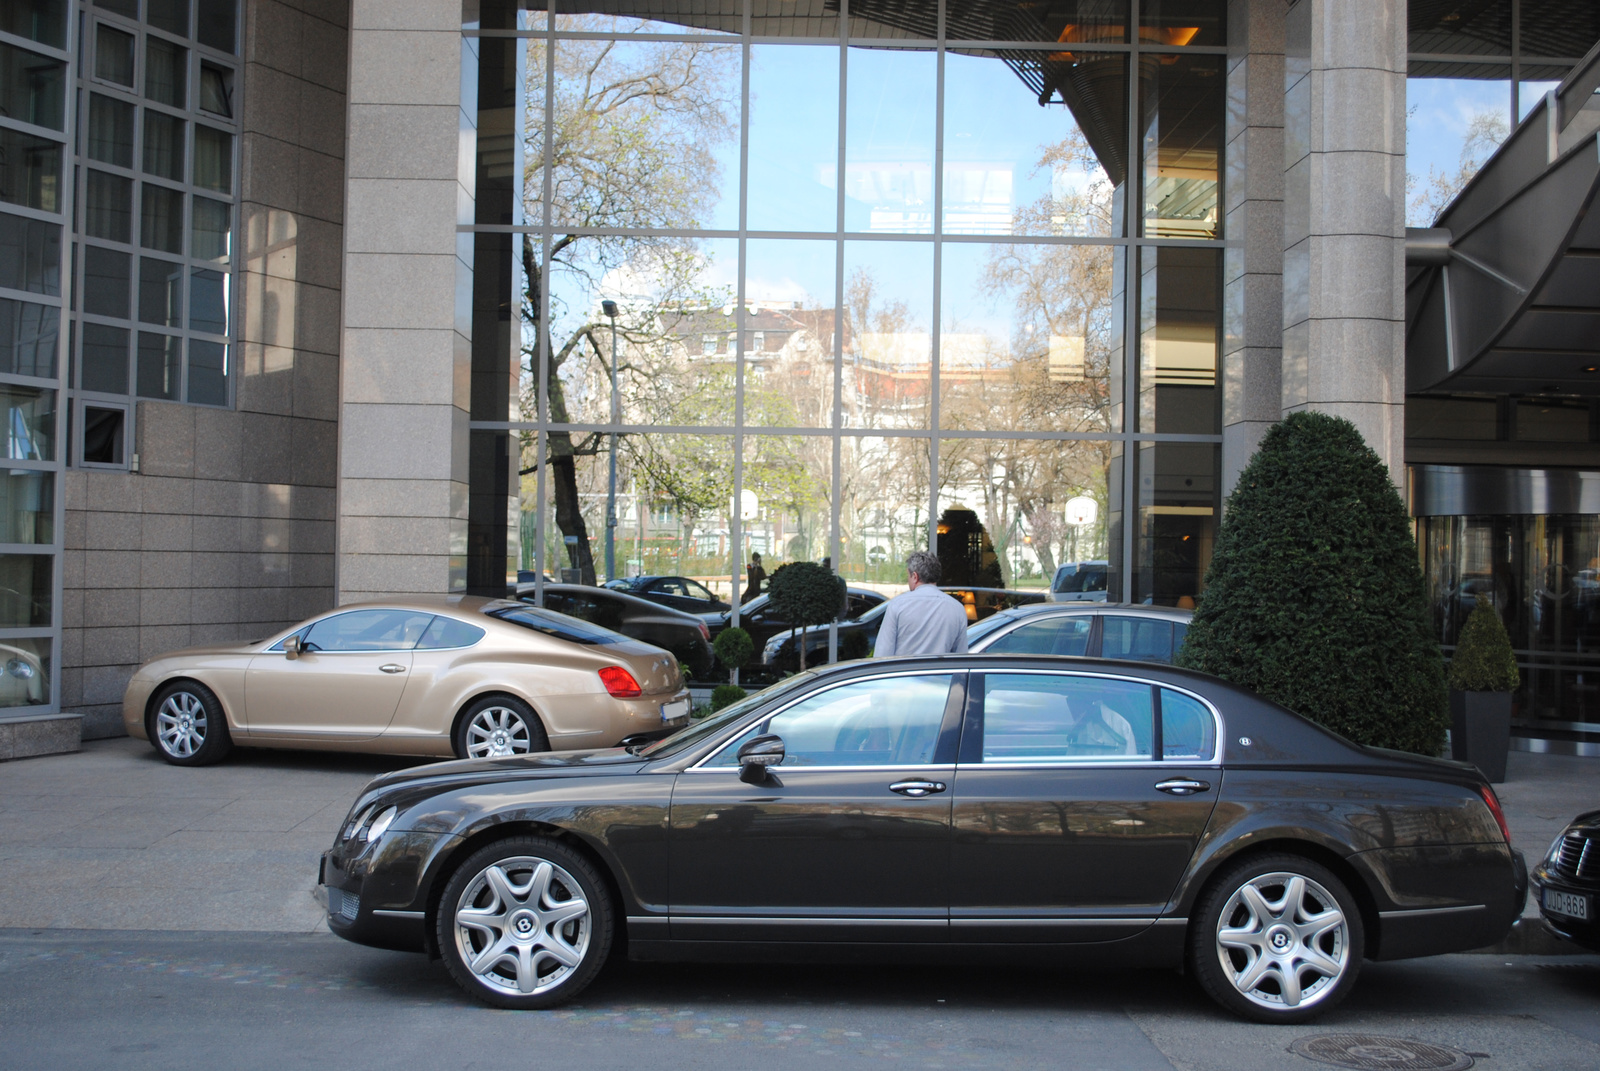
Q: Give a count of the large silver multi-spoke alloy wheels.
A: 4